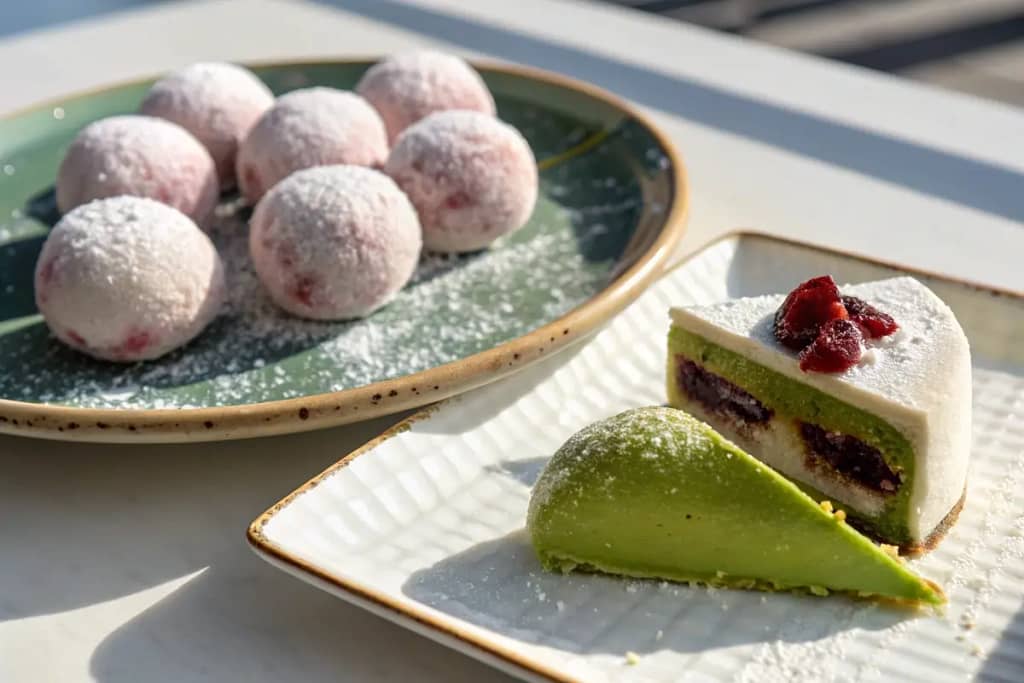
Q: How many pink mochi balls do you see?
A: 7